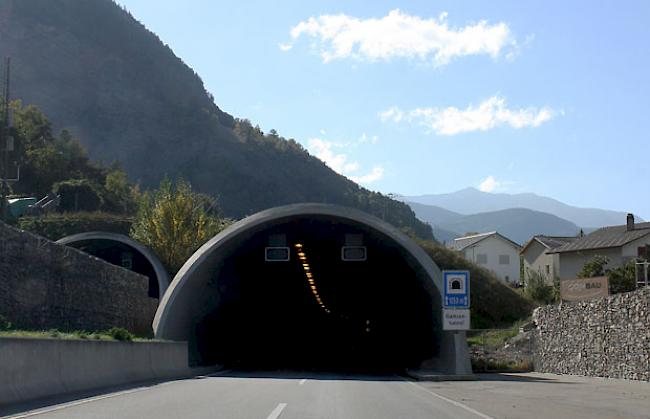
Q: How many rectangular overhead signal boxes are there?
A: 2